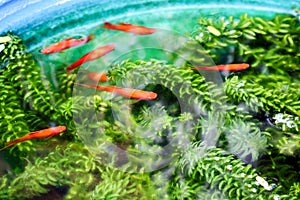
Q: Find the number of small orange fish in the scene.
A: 7